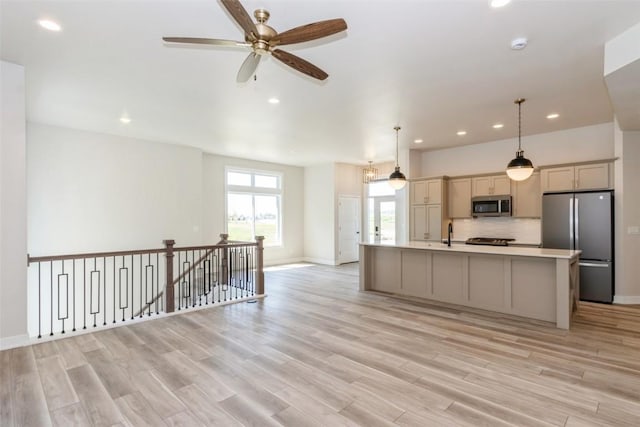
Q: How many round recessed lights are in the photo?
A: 8